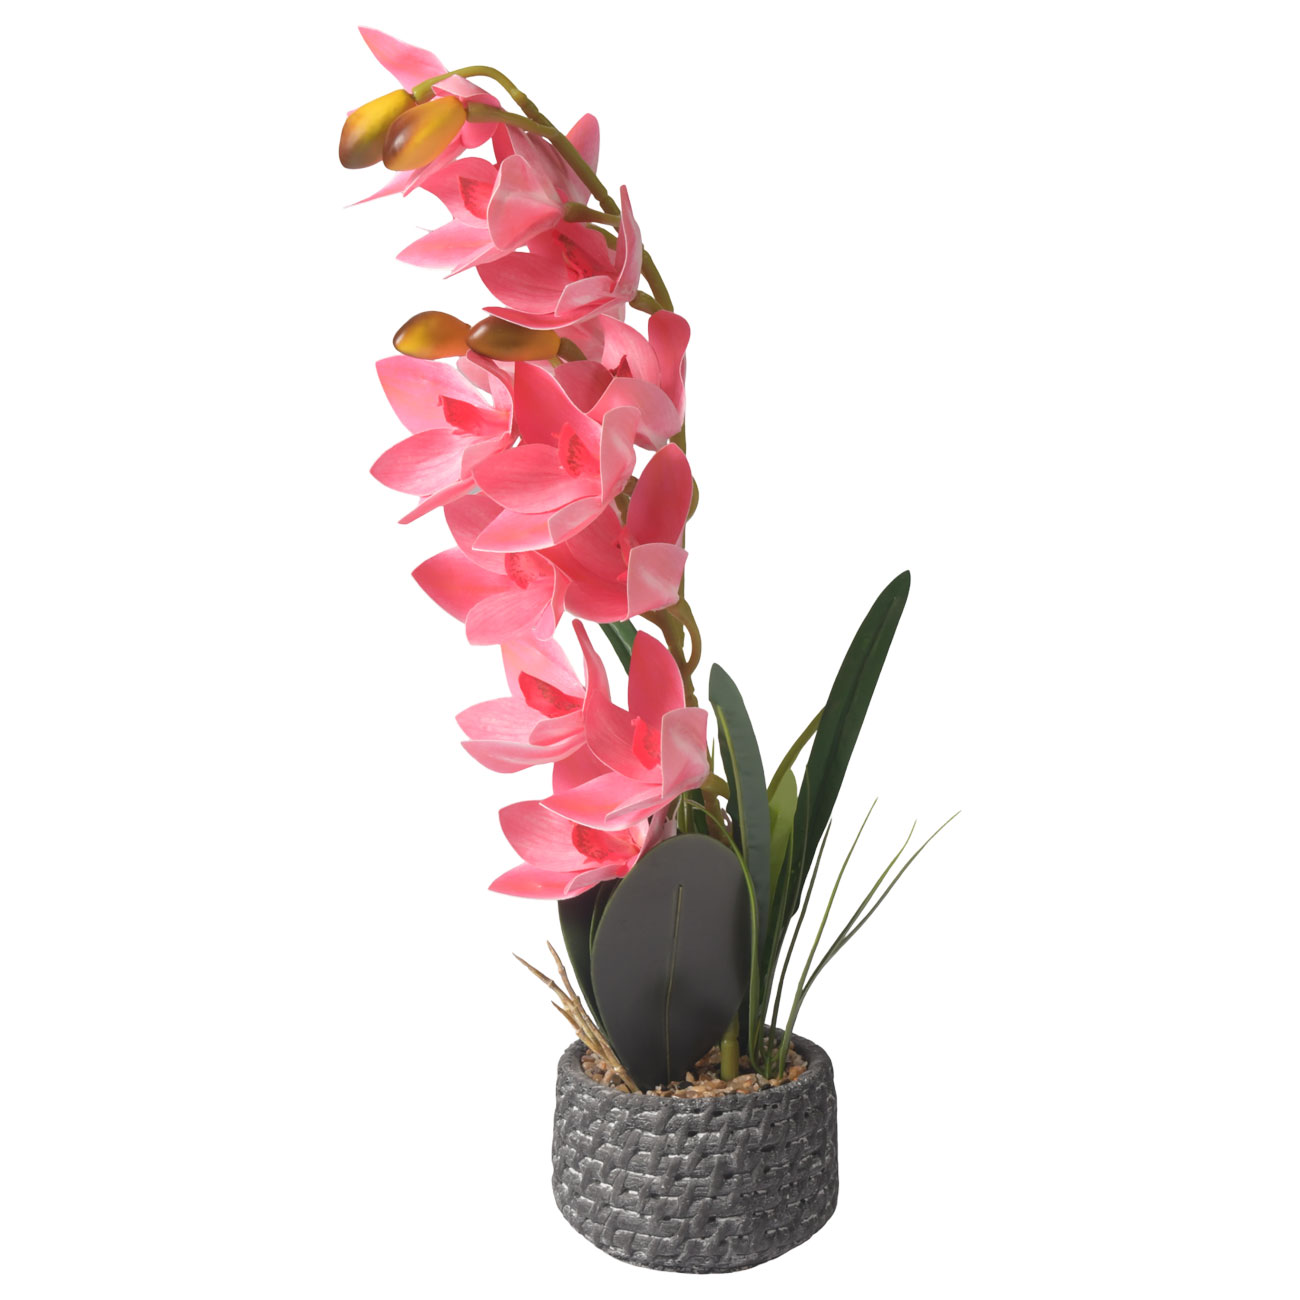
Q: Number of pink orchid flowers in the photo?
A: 11